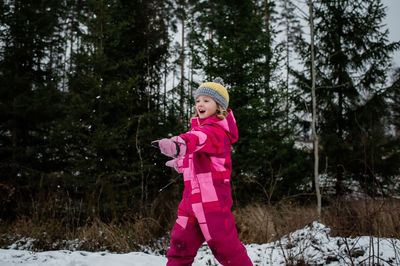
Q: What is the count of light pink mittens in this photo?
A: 2